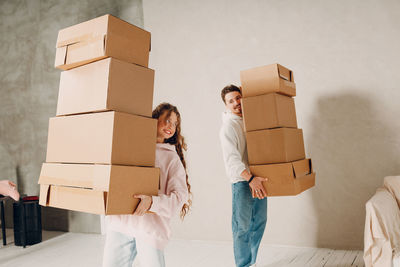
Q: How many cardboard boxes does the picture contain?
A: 8